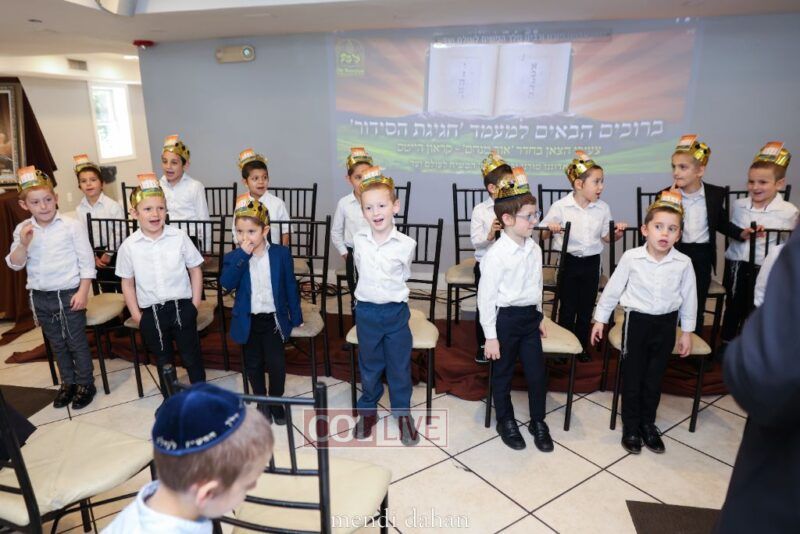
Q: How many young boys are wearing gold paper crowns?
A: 14